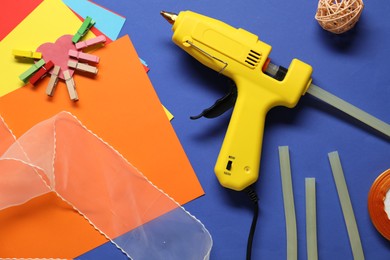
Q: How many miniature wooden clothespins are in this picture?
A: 9